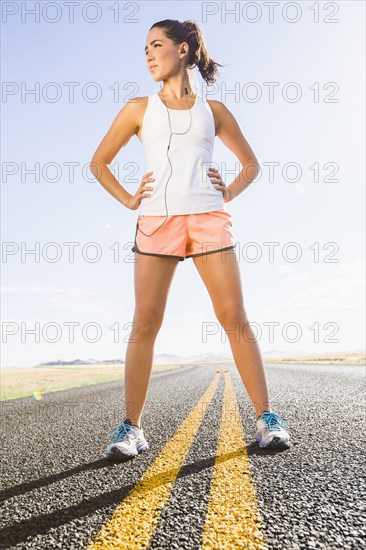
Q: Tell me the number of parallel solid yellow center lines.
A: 2